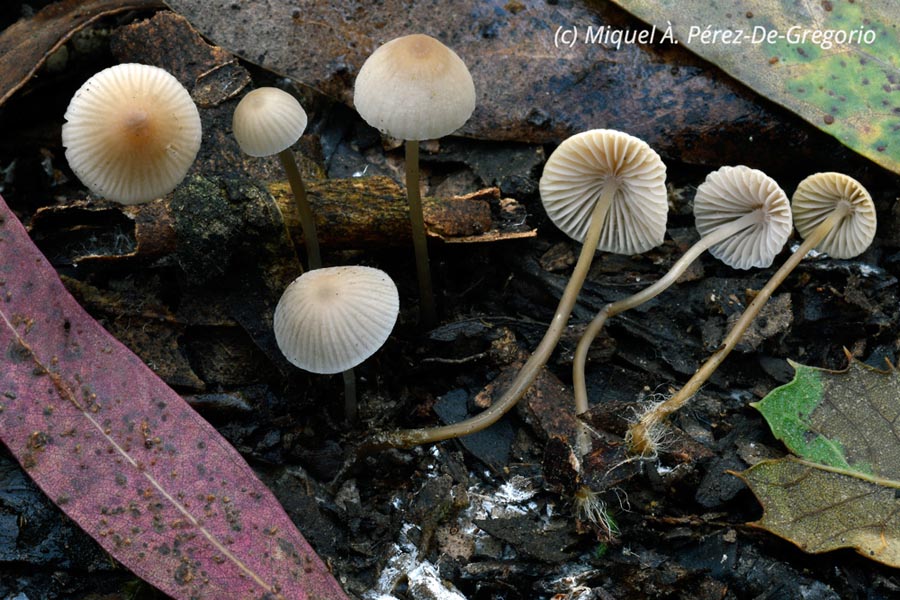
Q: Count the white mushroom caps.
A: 7